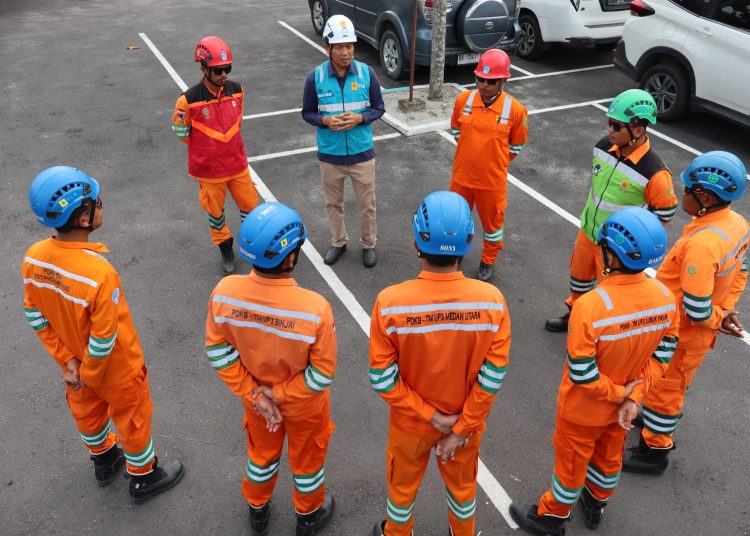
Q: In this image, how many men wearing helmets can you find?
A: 9